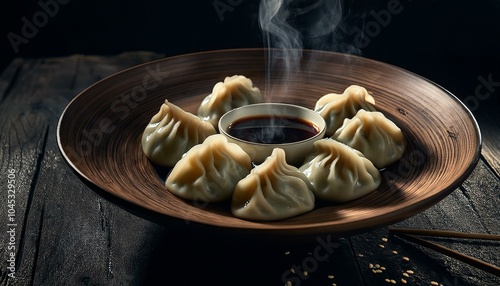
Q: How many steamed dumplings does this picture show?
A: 7